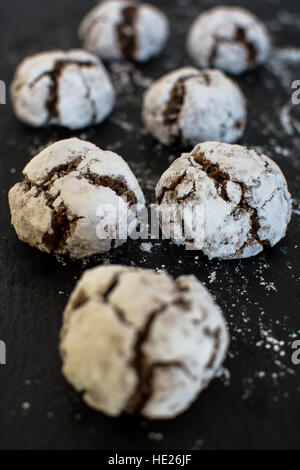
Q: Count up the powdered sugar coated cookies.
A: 7